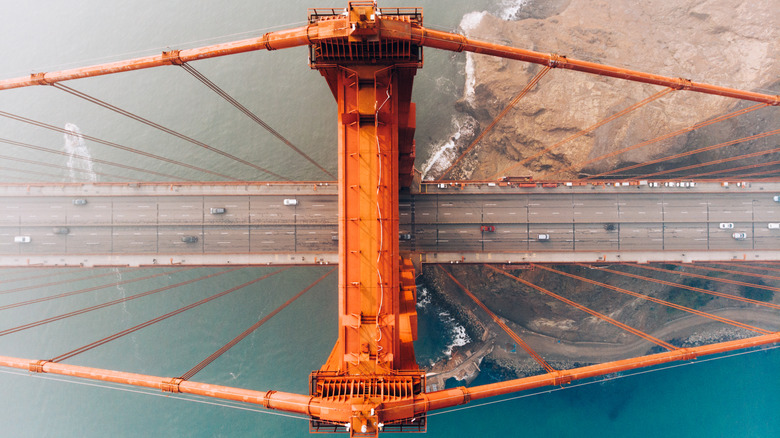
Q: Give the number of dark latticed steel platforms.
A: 2